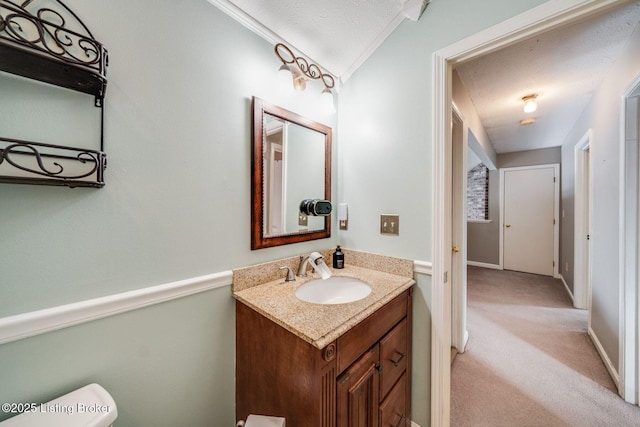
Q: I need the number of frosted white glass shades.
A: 2